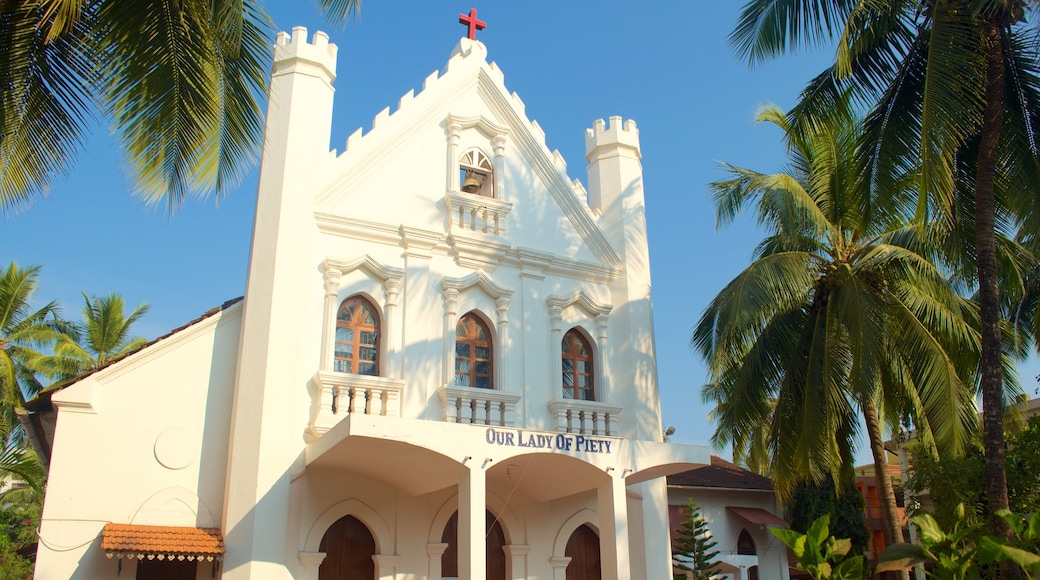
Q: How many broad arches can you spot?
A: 3